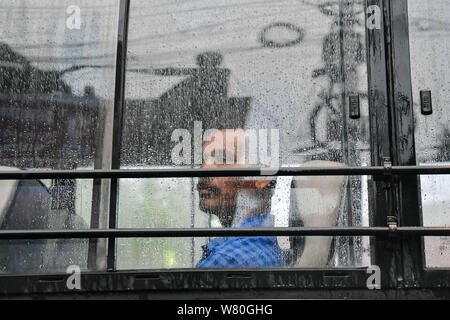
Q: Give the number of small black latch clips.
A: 2